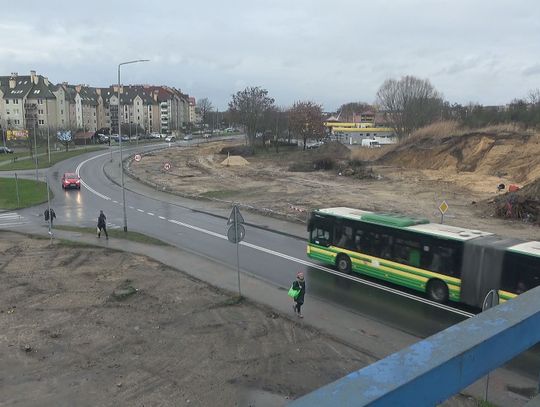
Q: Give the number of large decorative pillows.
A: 0